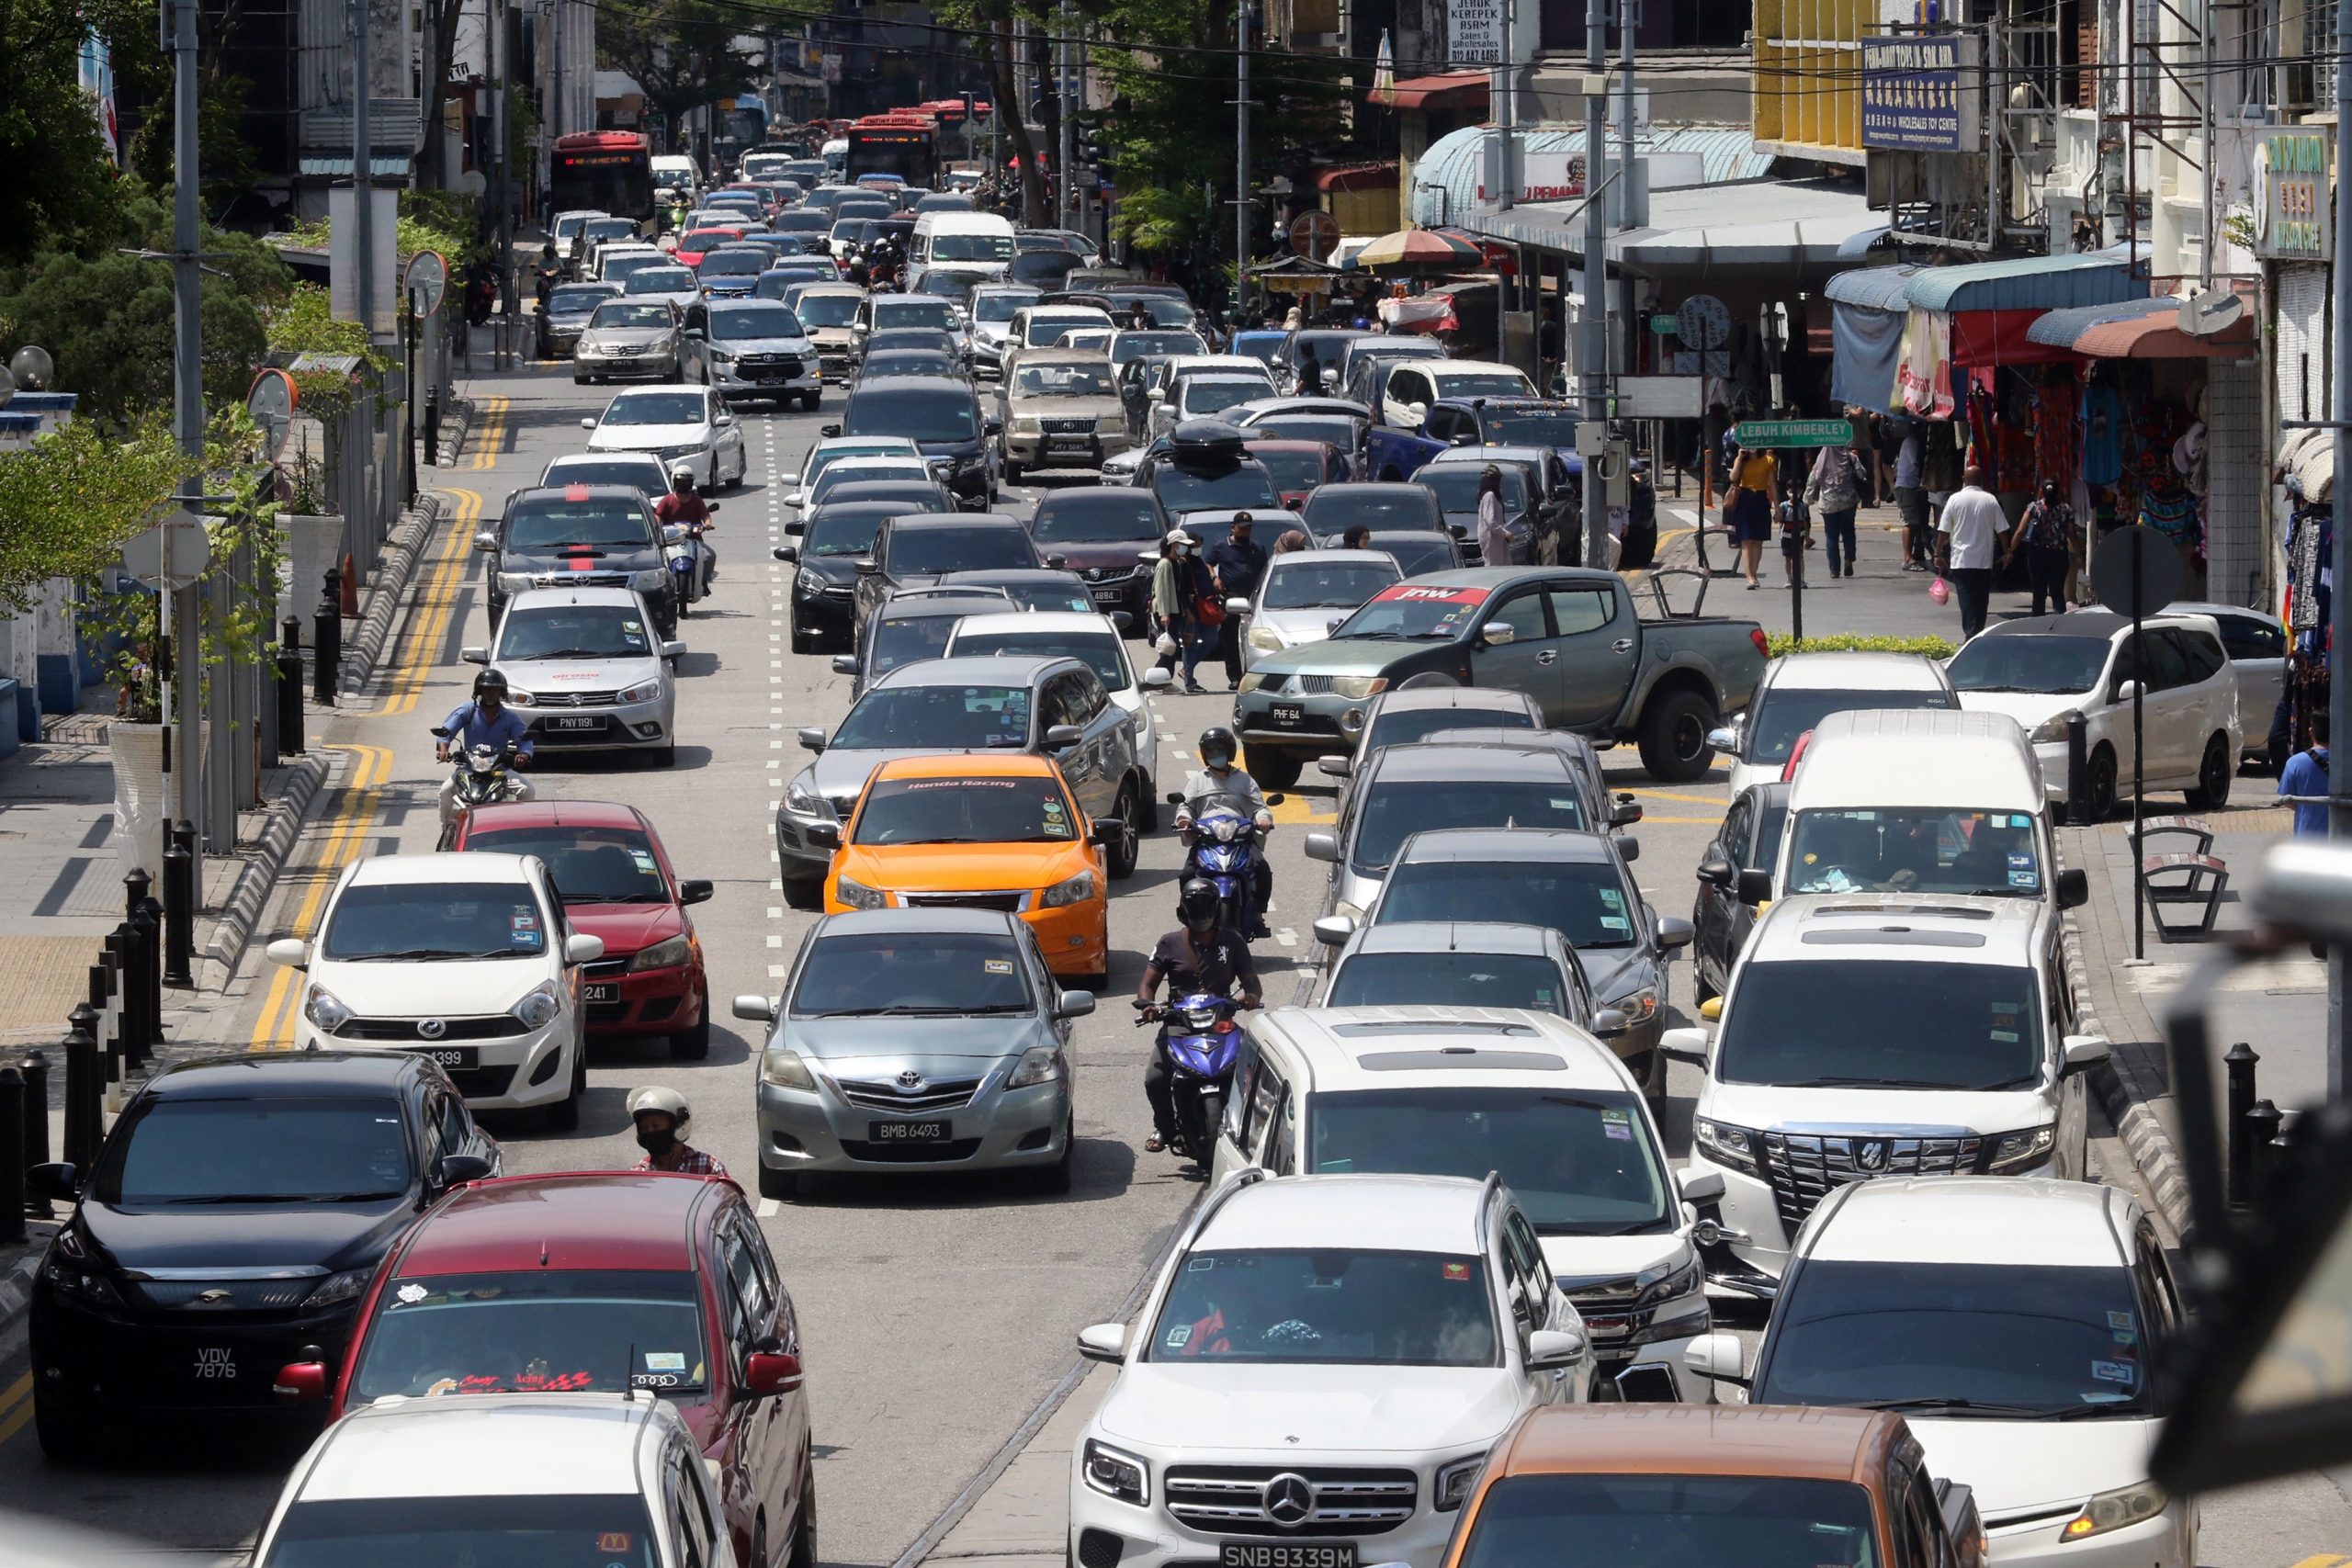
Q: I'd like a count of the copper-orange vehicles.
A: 1